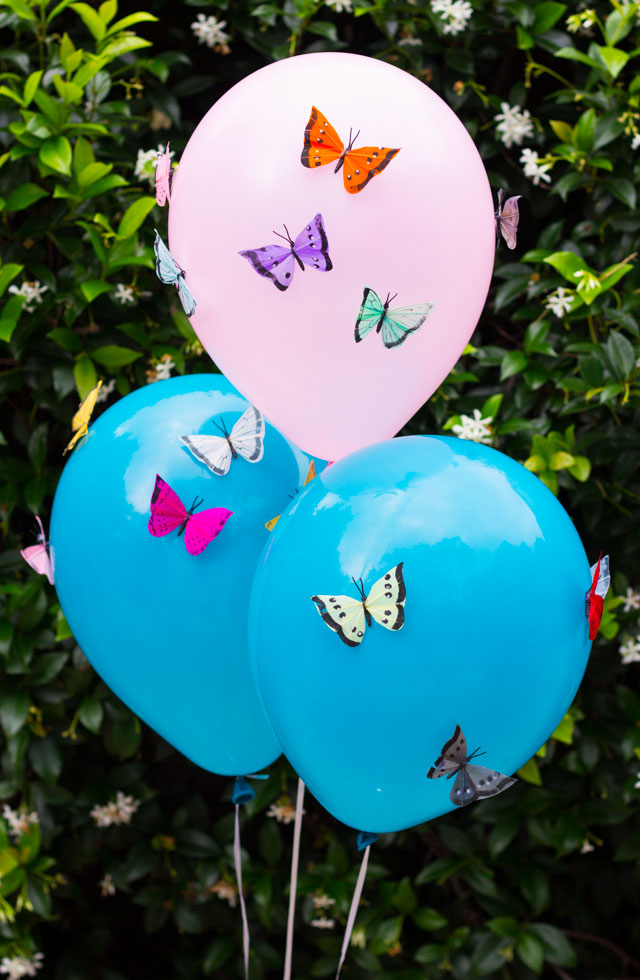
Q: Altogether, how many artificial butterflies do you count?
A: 14